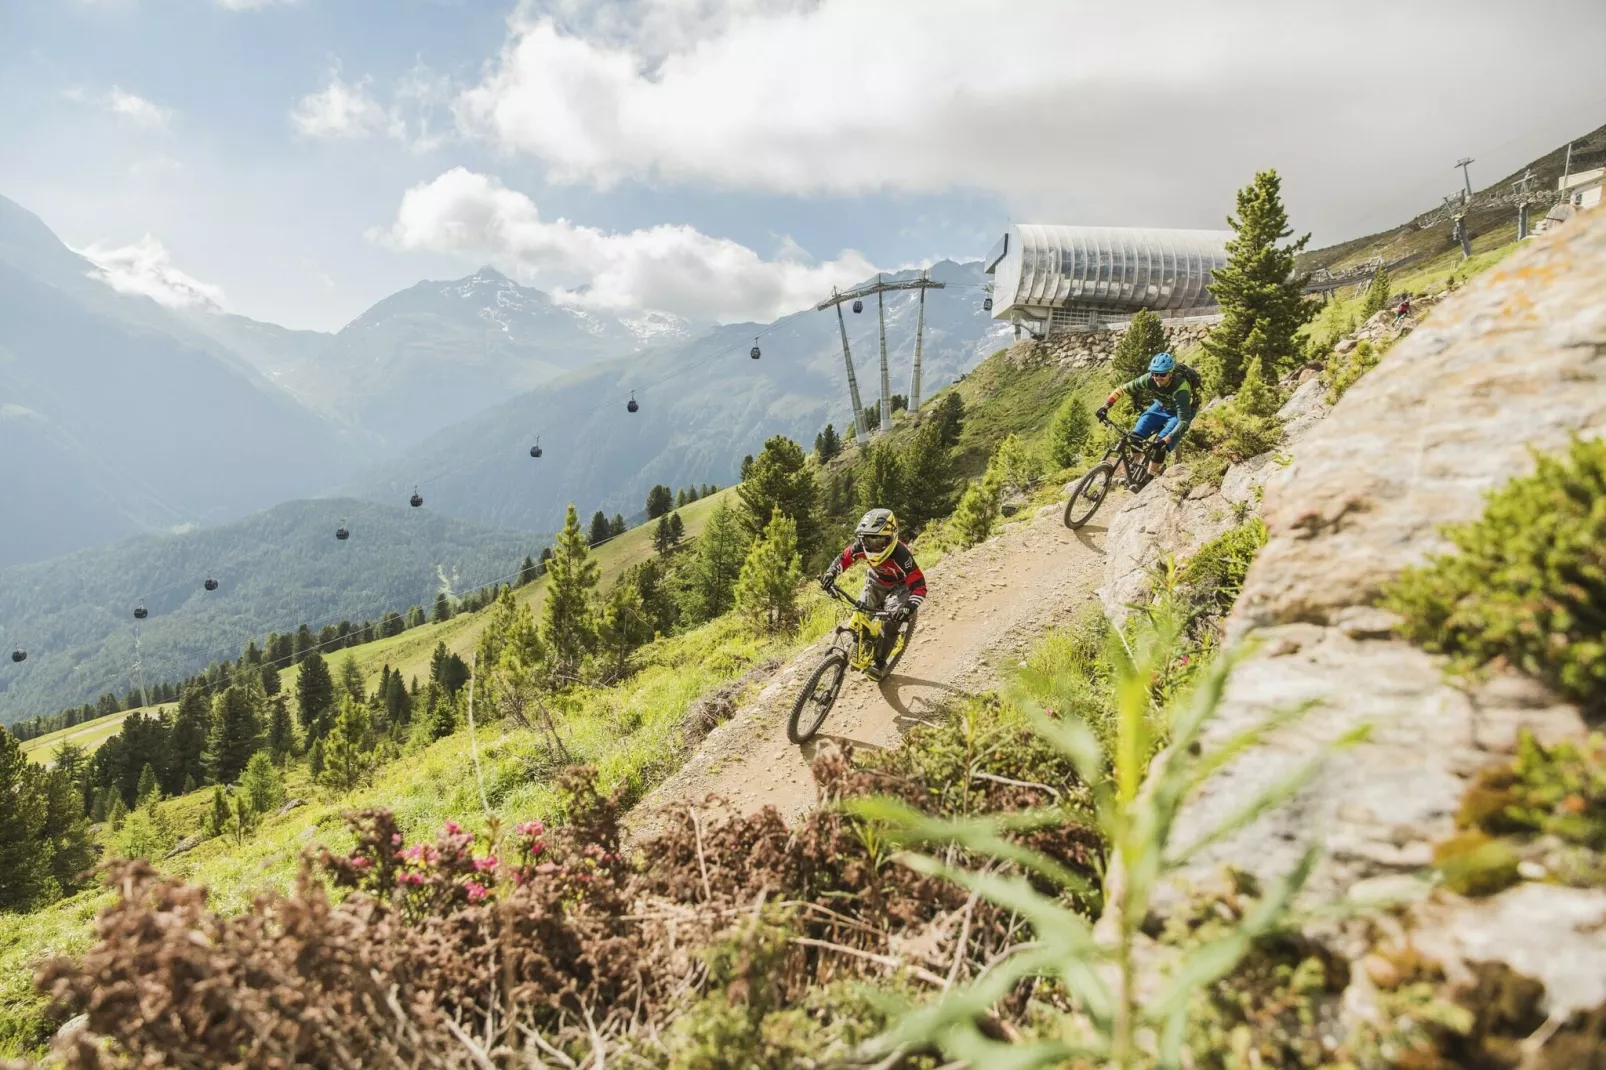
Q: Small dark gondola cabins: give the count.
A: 10